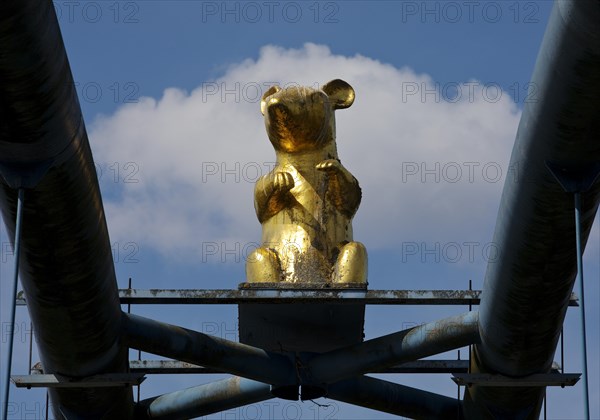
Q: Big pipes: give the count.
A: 2